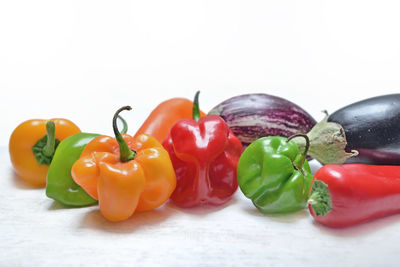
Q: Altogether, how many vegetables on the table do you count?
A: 9